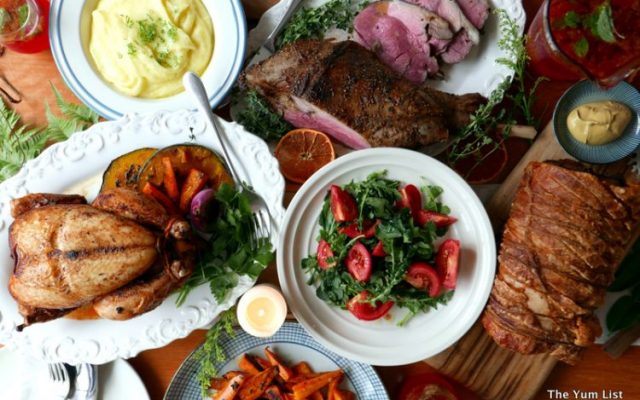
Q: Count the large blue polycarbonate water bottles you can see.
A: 0